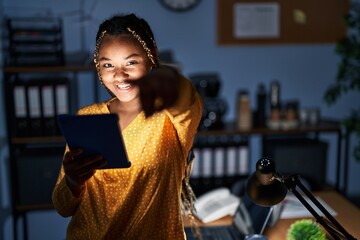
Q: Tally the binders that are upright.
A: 9